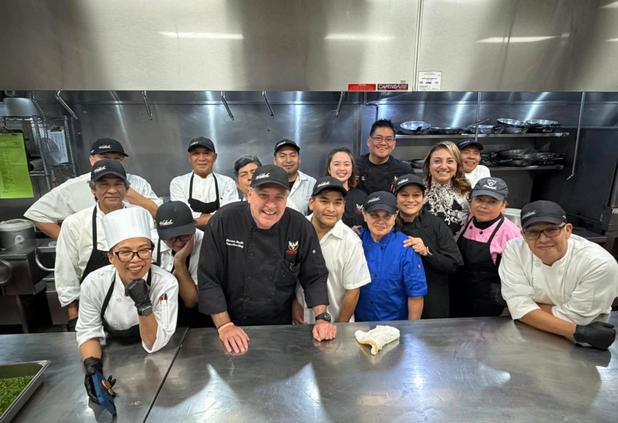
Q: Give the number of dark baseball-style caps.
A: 12